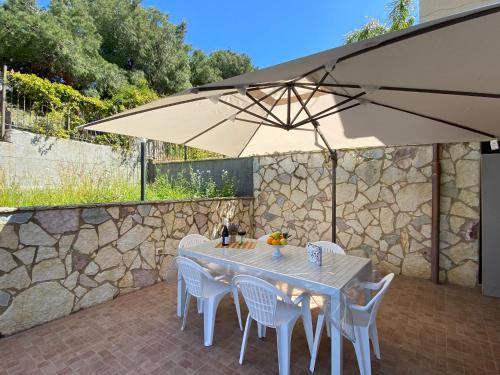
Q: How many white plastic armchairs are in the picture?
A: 6